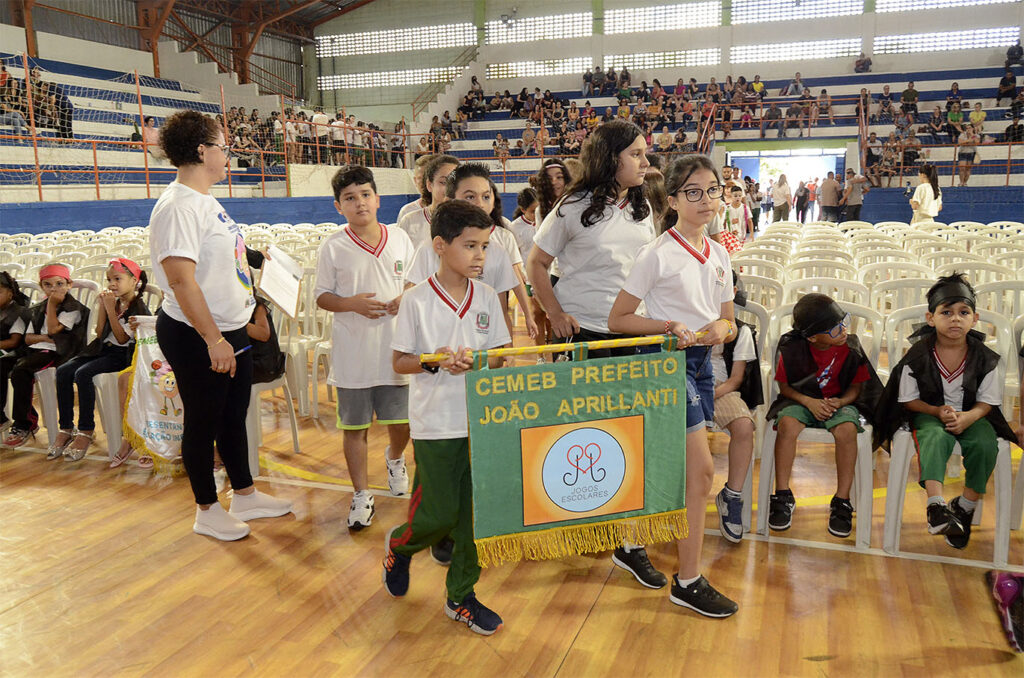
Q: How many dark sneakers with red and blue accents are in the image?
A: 2